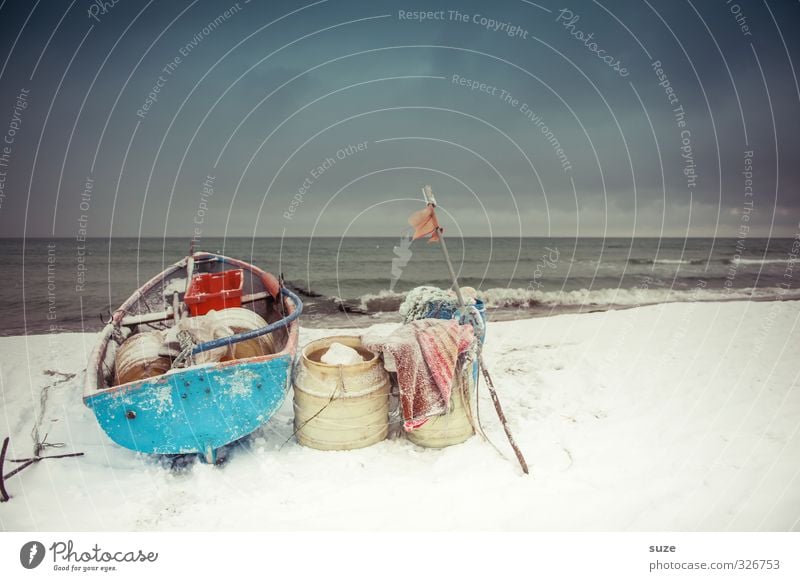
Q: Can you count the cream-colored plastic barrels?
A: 2